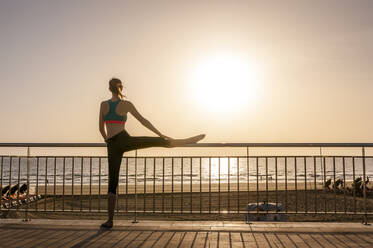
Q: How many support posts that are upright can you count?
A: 4